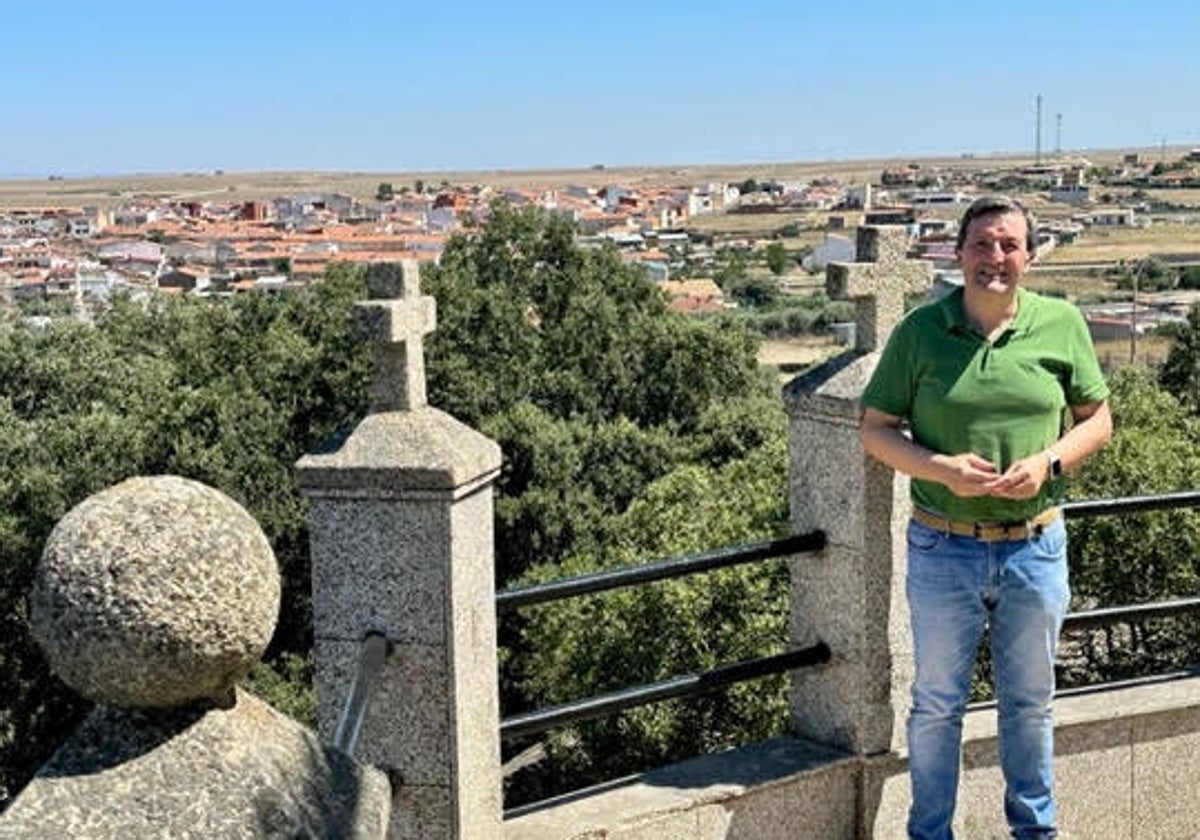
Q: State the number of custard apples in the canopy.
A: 0